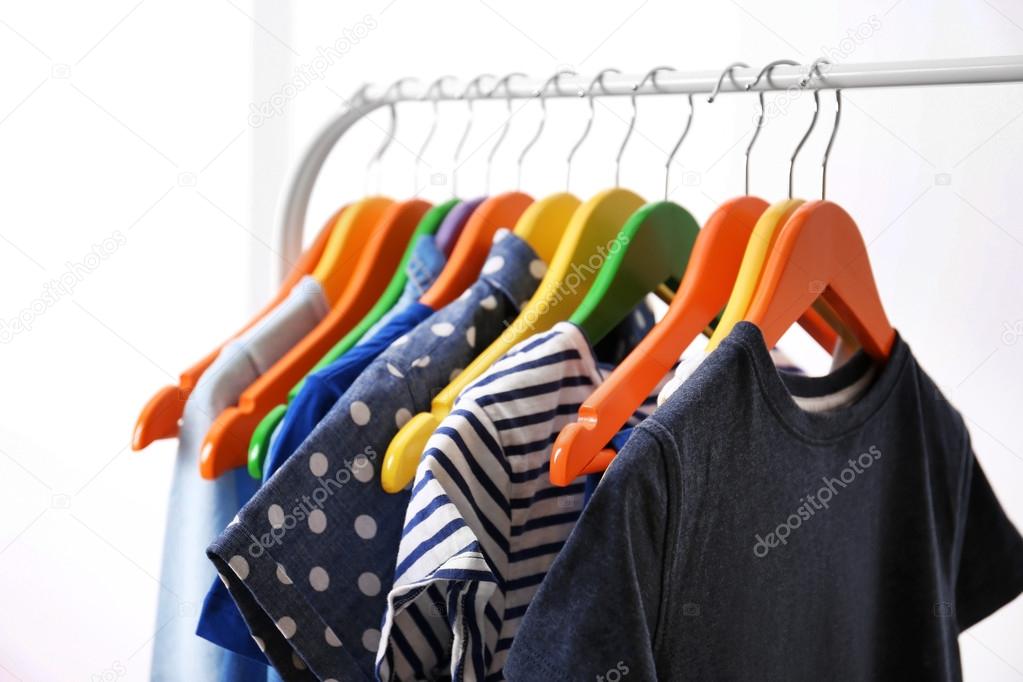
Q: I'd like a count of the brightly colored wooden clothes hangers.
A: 12